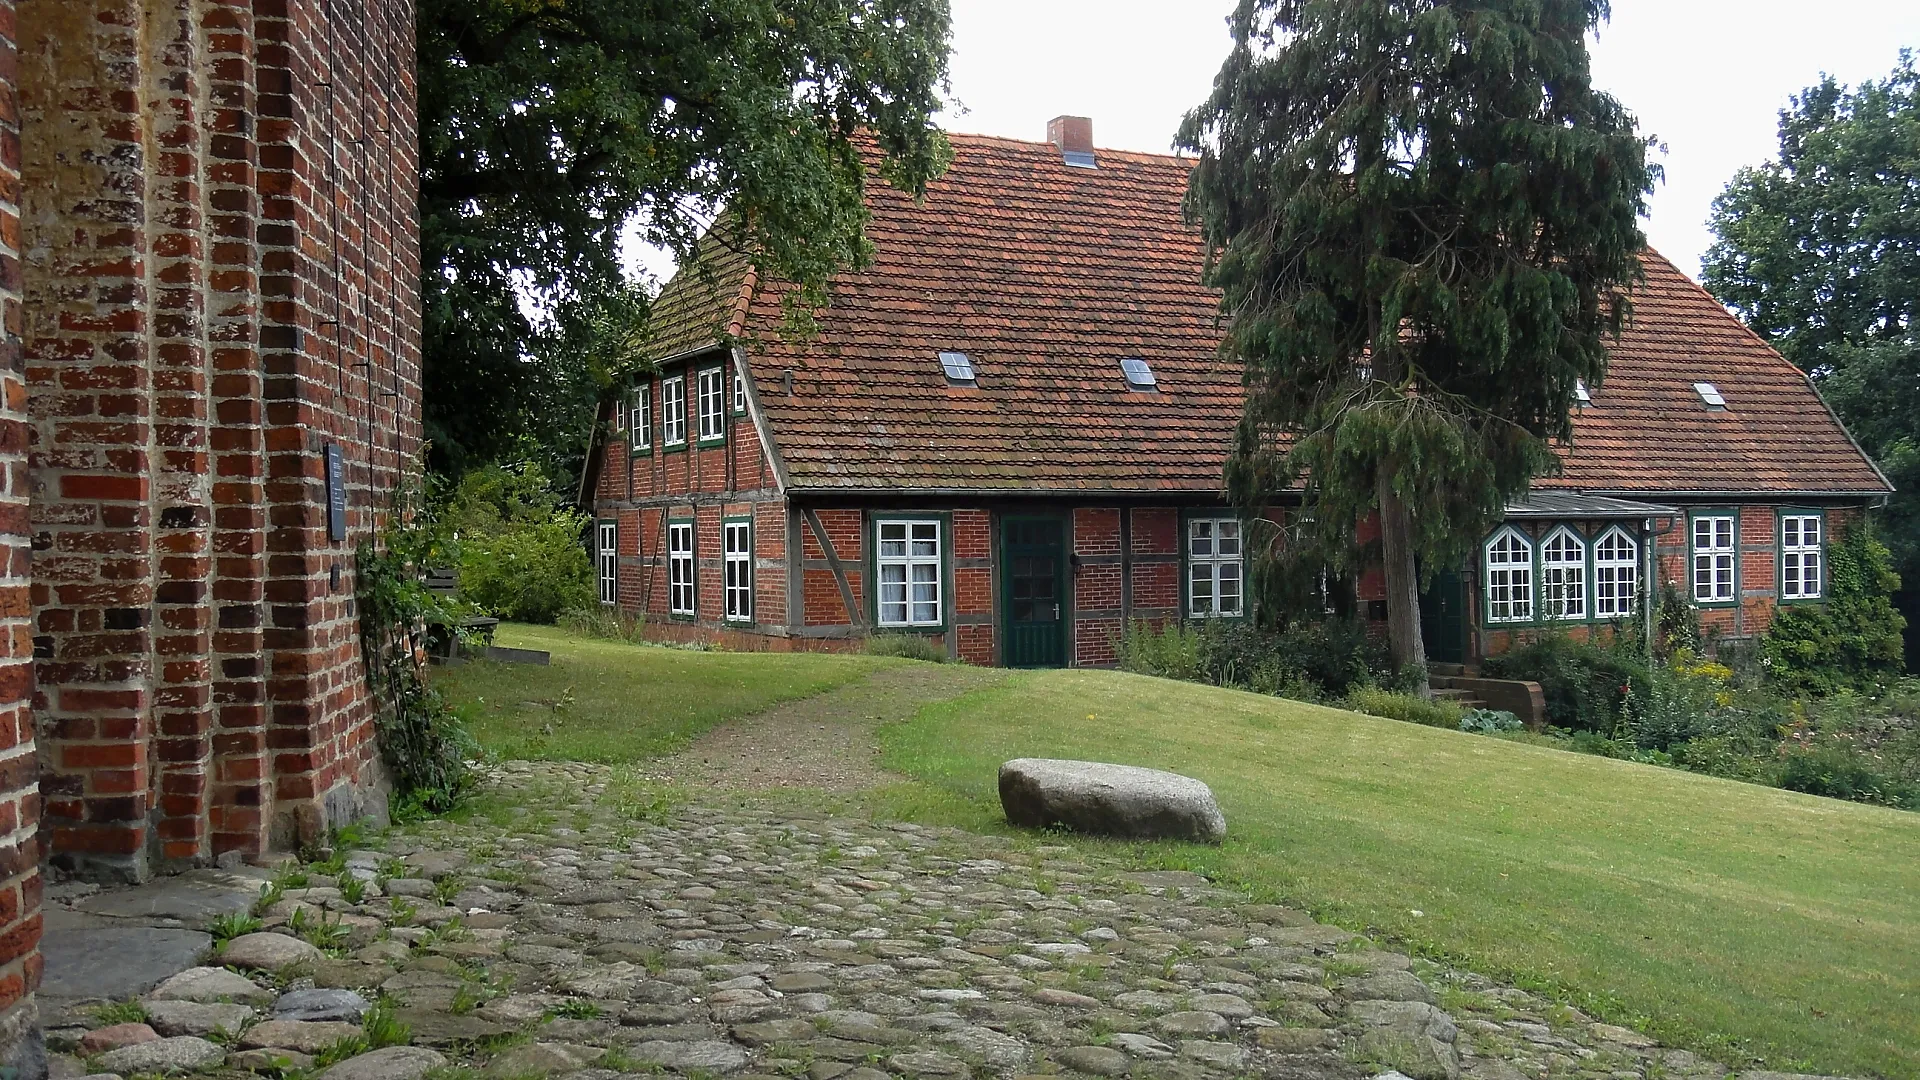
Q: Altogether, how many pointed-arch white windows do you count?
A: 3